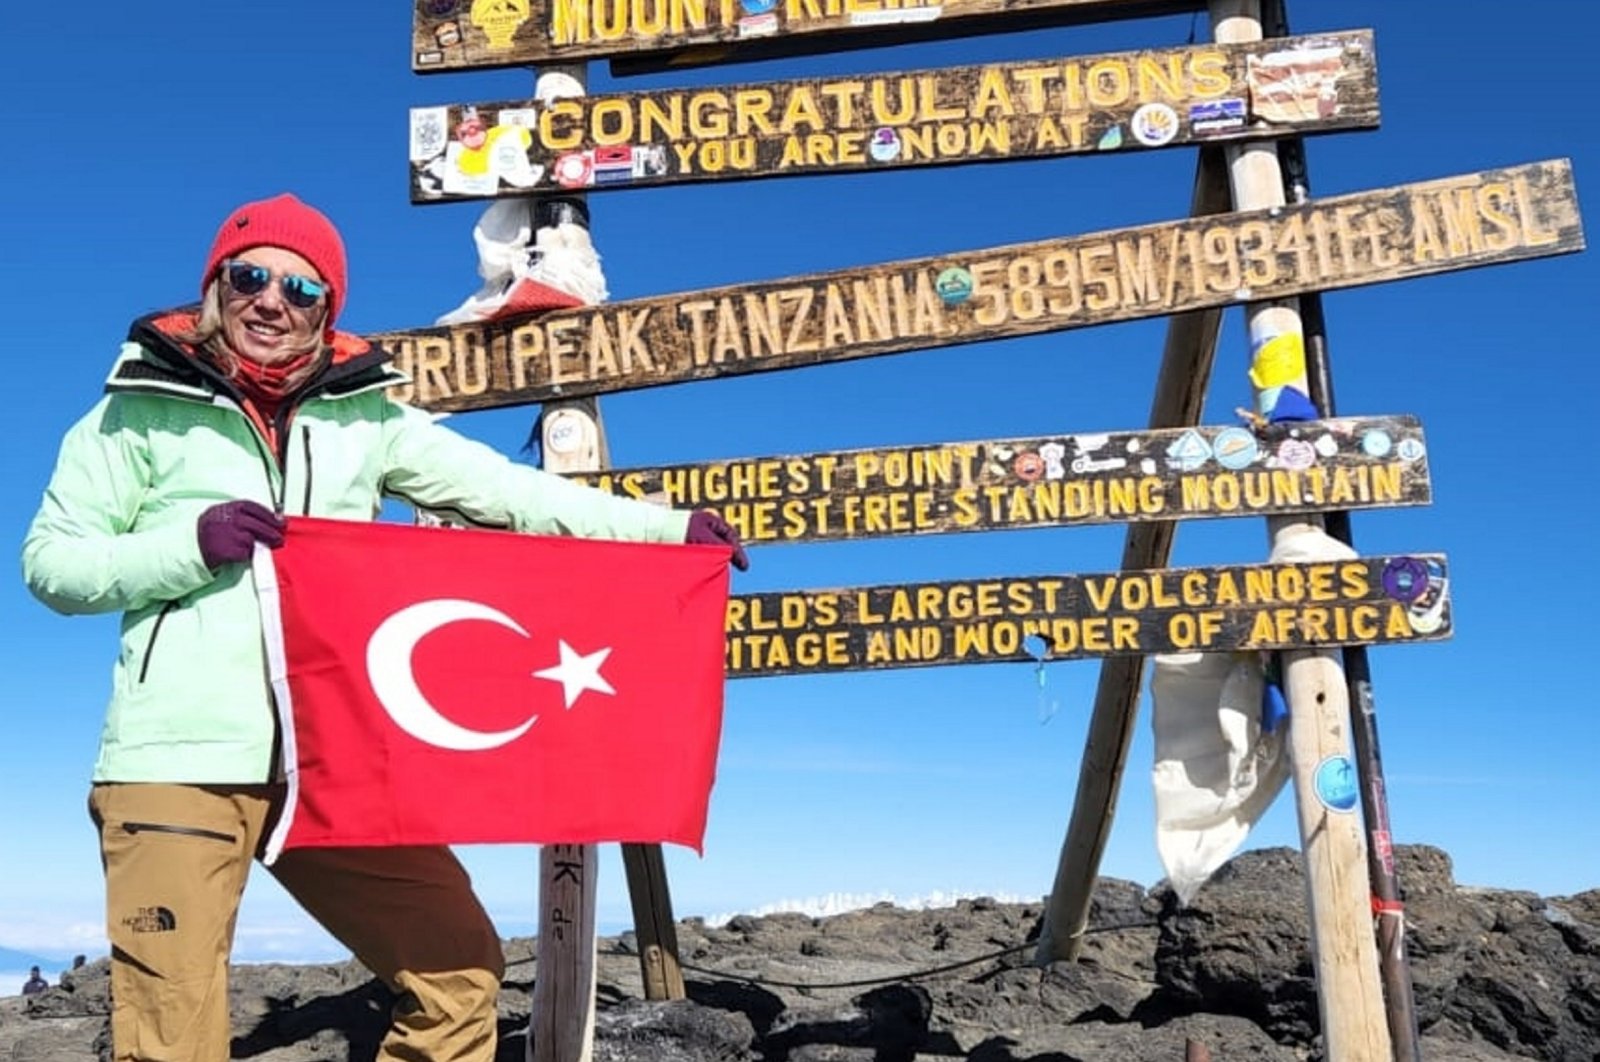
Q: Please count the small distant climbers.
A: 2